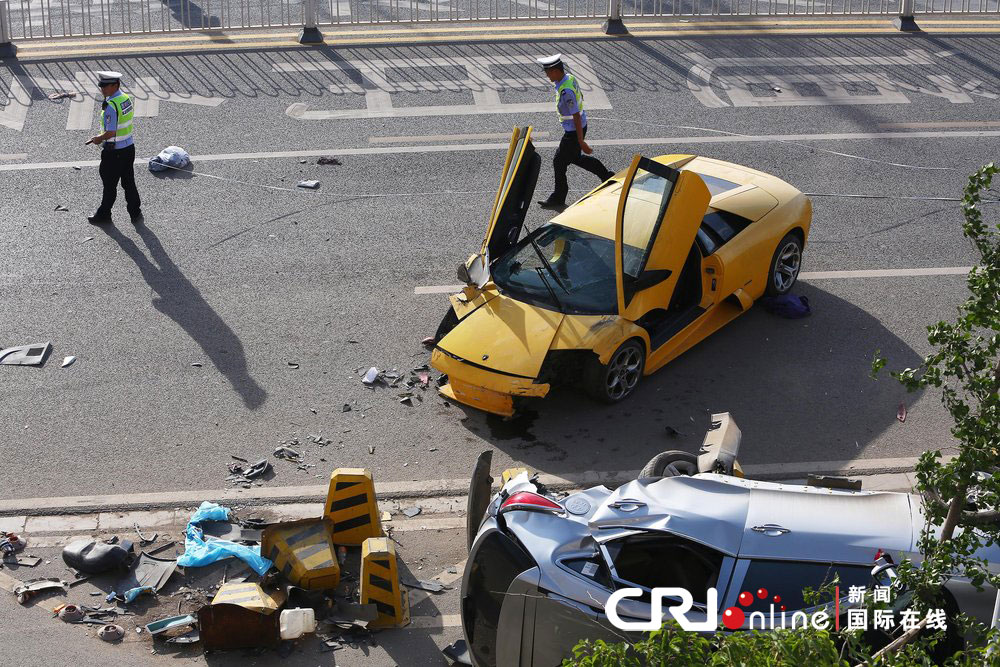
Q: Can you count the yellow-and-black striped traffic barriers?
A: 4